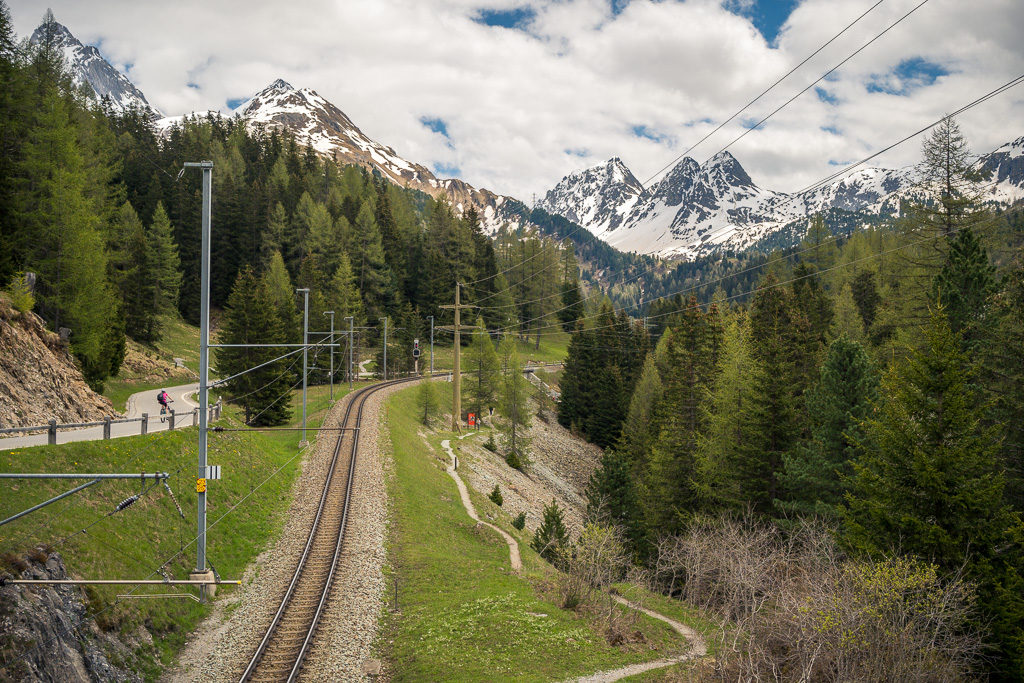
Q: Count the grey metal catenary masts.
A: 6